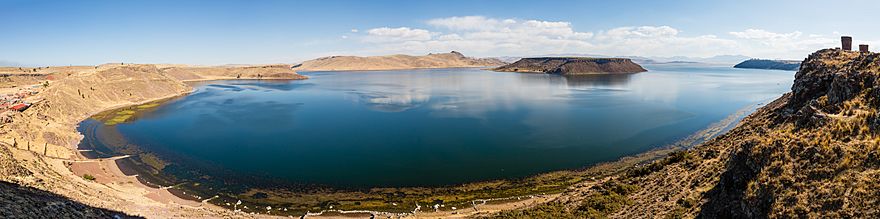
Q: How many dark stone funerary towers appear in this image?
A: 2